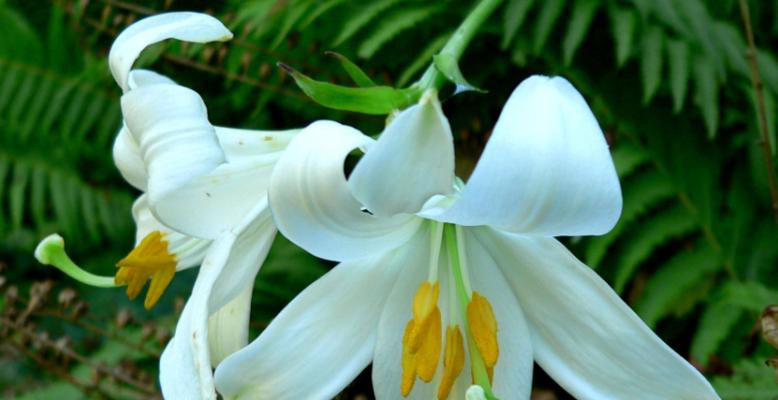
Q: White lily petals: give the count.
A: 12